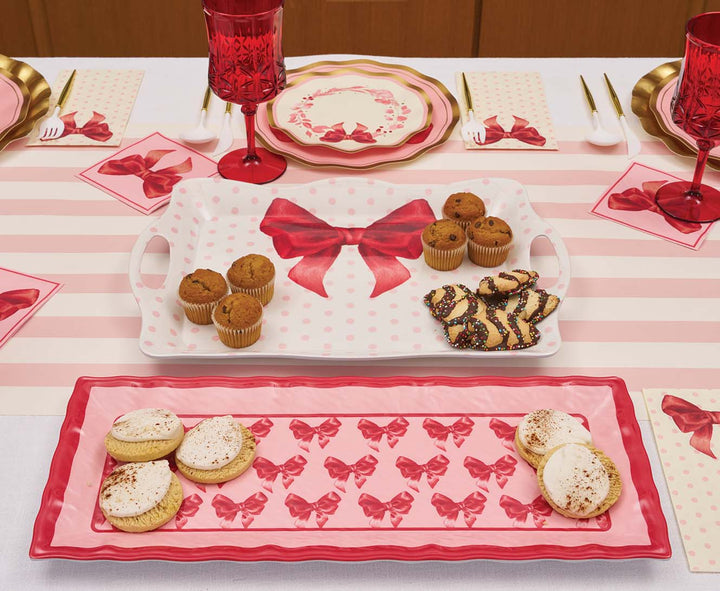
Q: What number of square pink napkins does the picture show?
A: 3